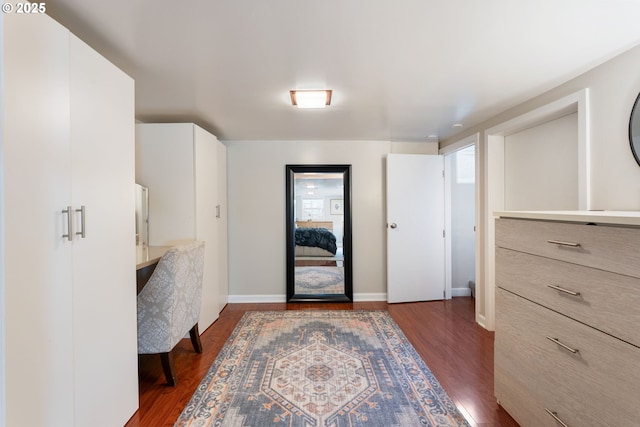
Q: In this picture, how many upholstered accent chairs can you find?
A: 1